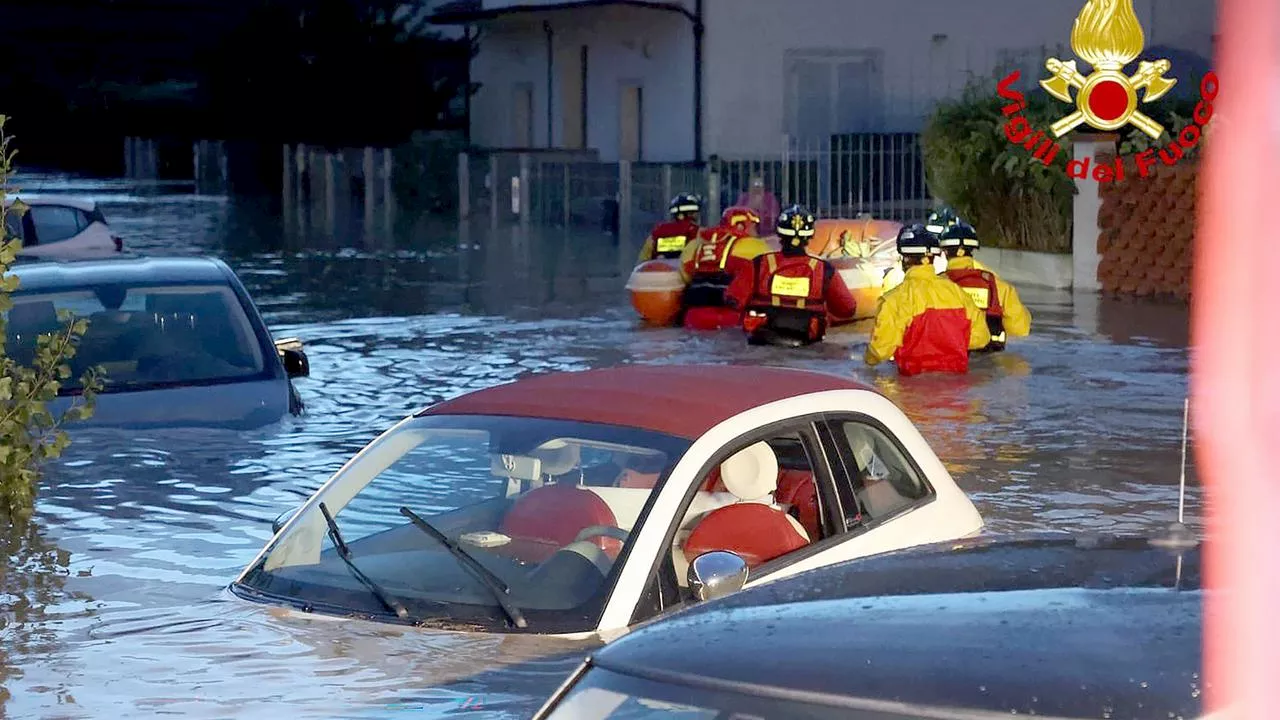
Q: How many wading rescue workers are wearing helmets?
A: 6